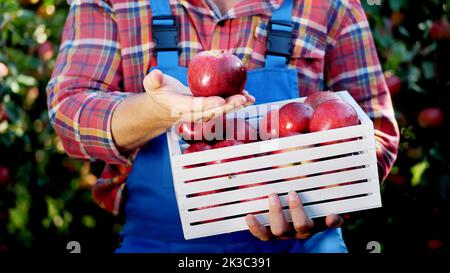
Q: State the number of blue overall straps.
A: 2